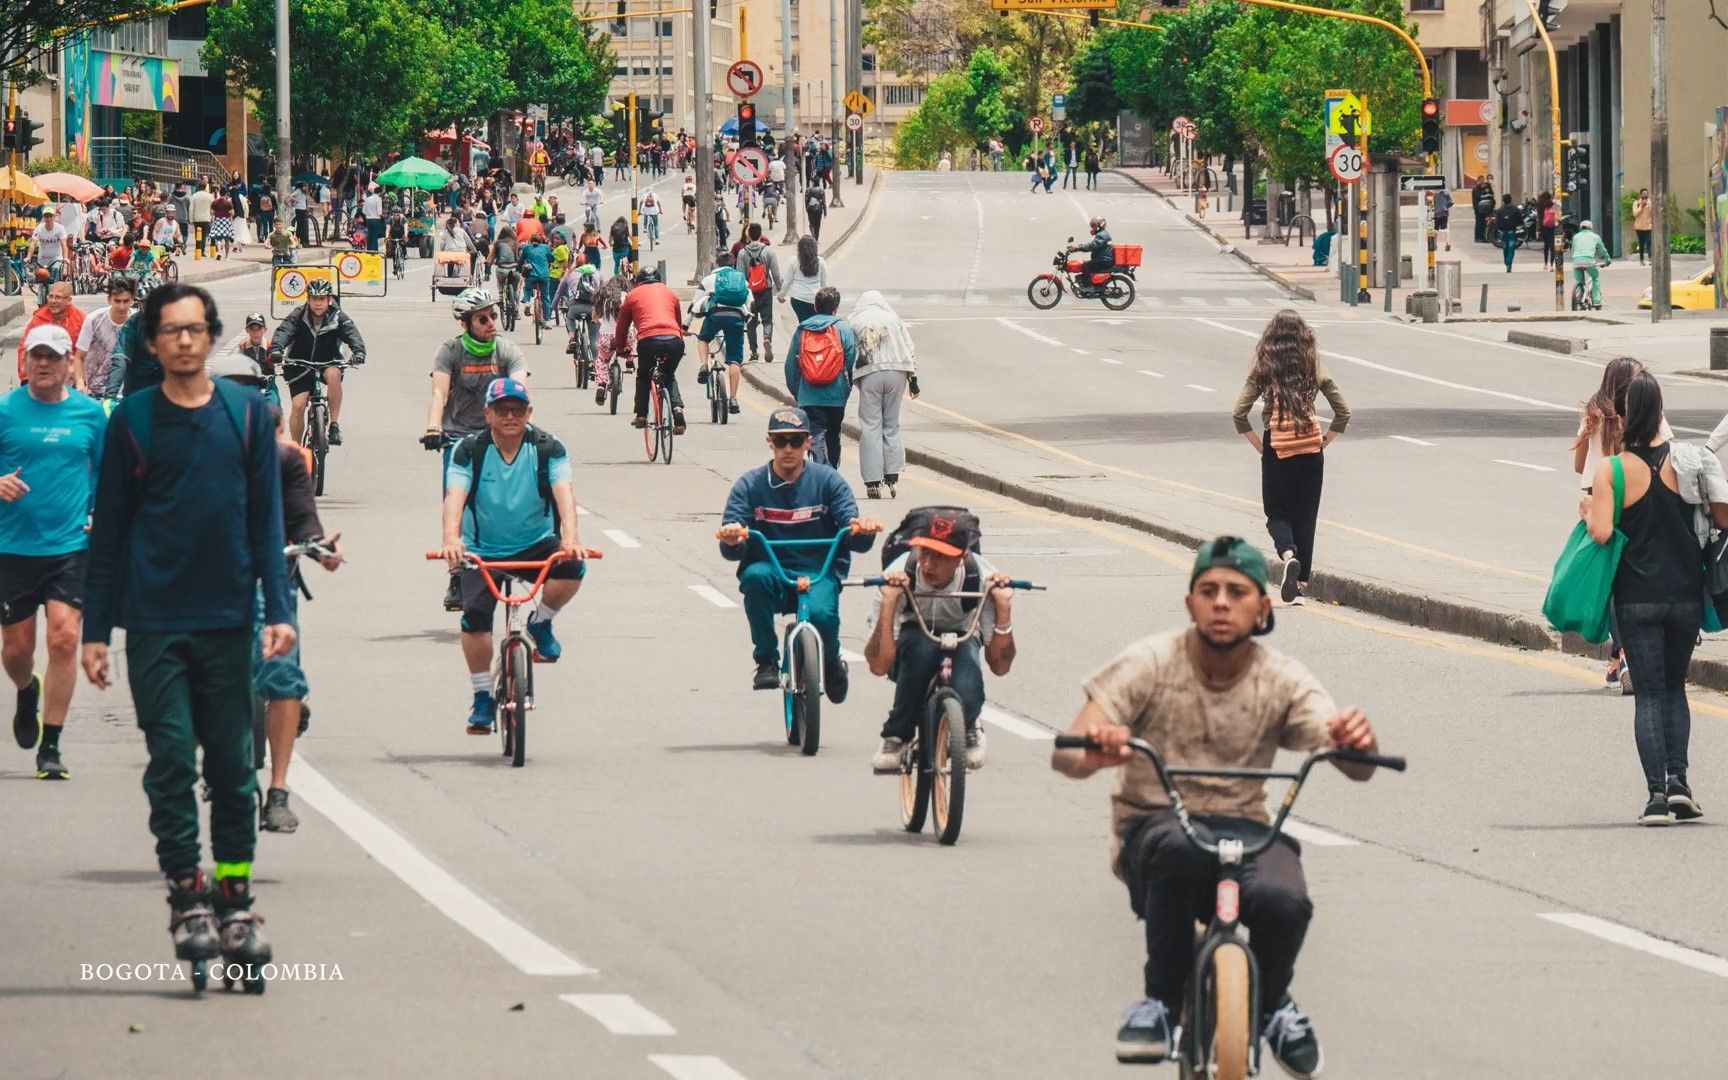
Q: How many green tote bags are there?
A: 1